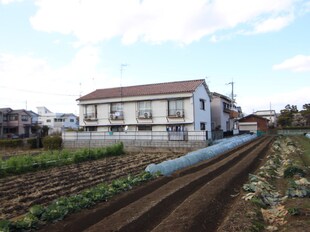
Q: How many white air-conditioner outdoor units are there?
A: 3